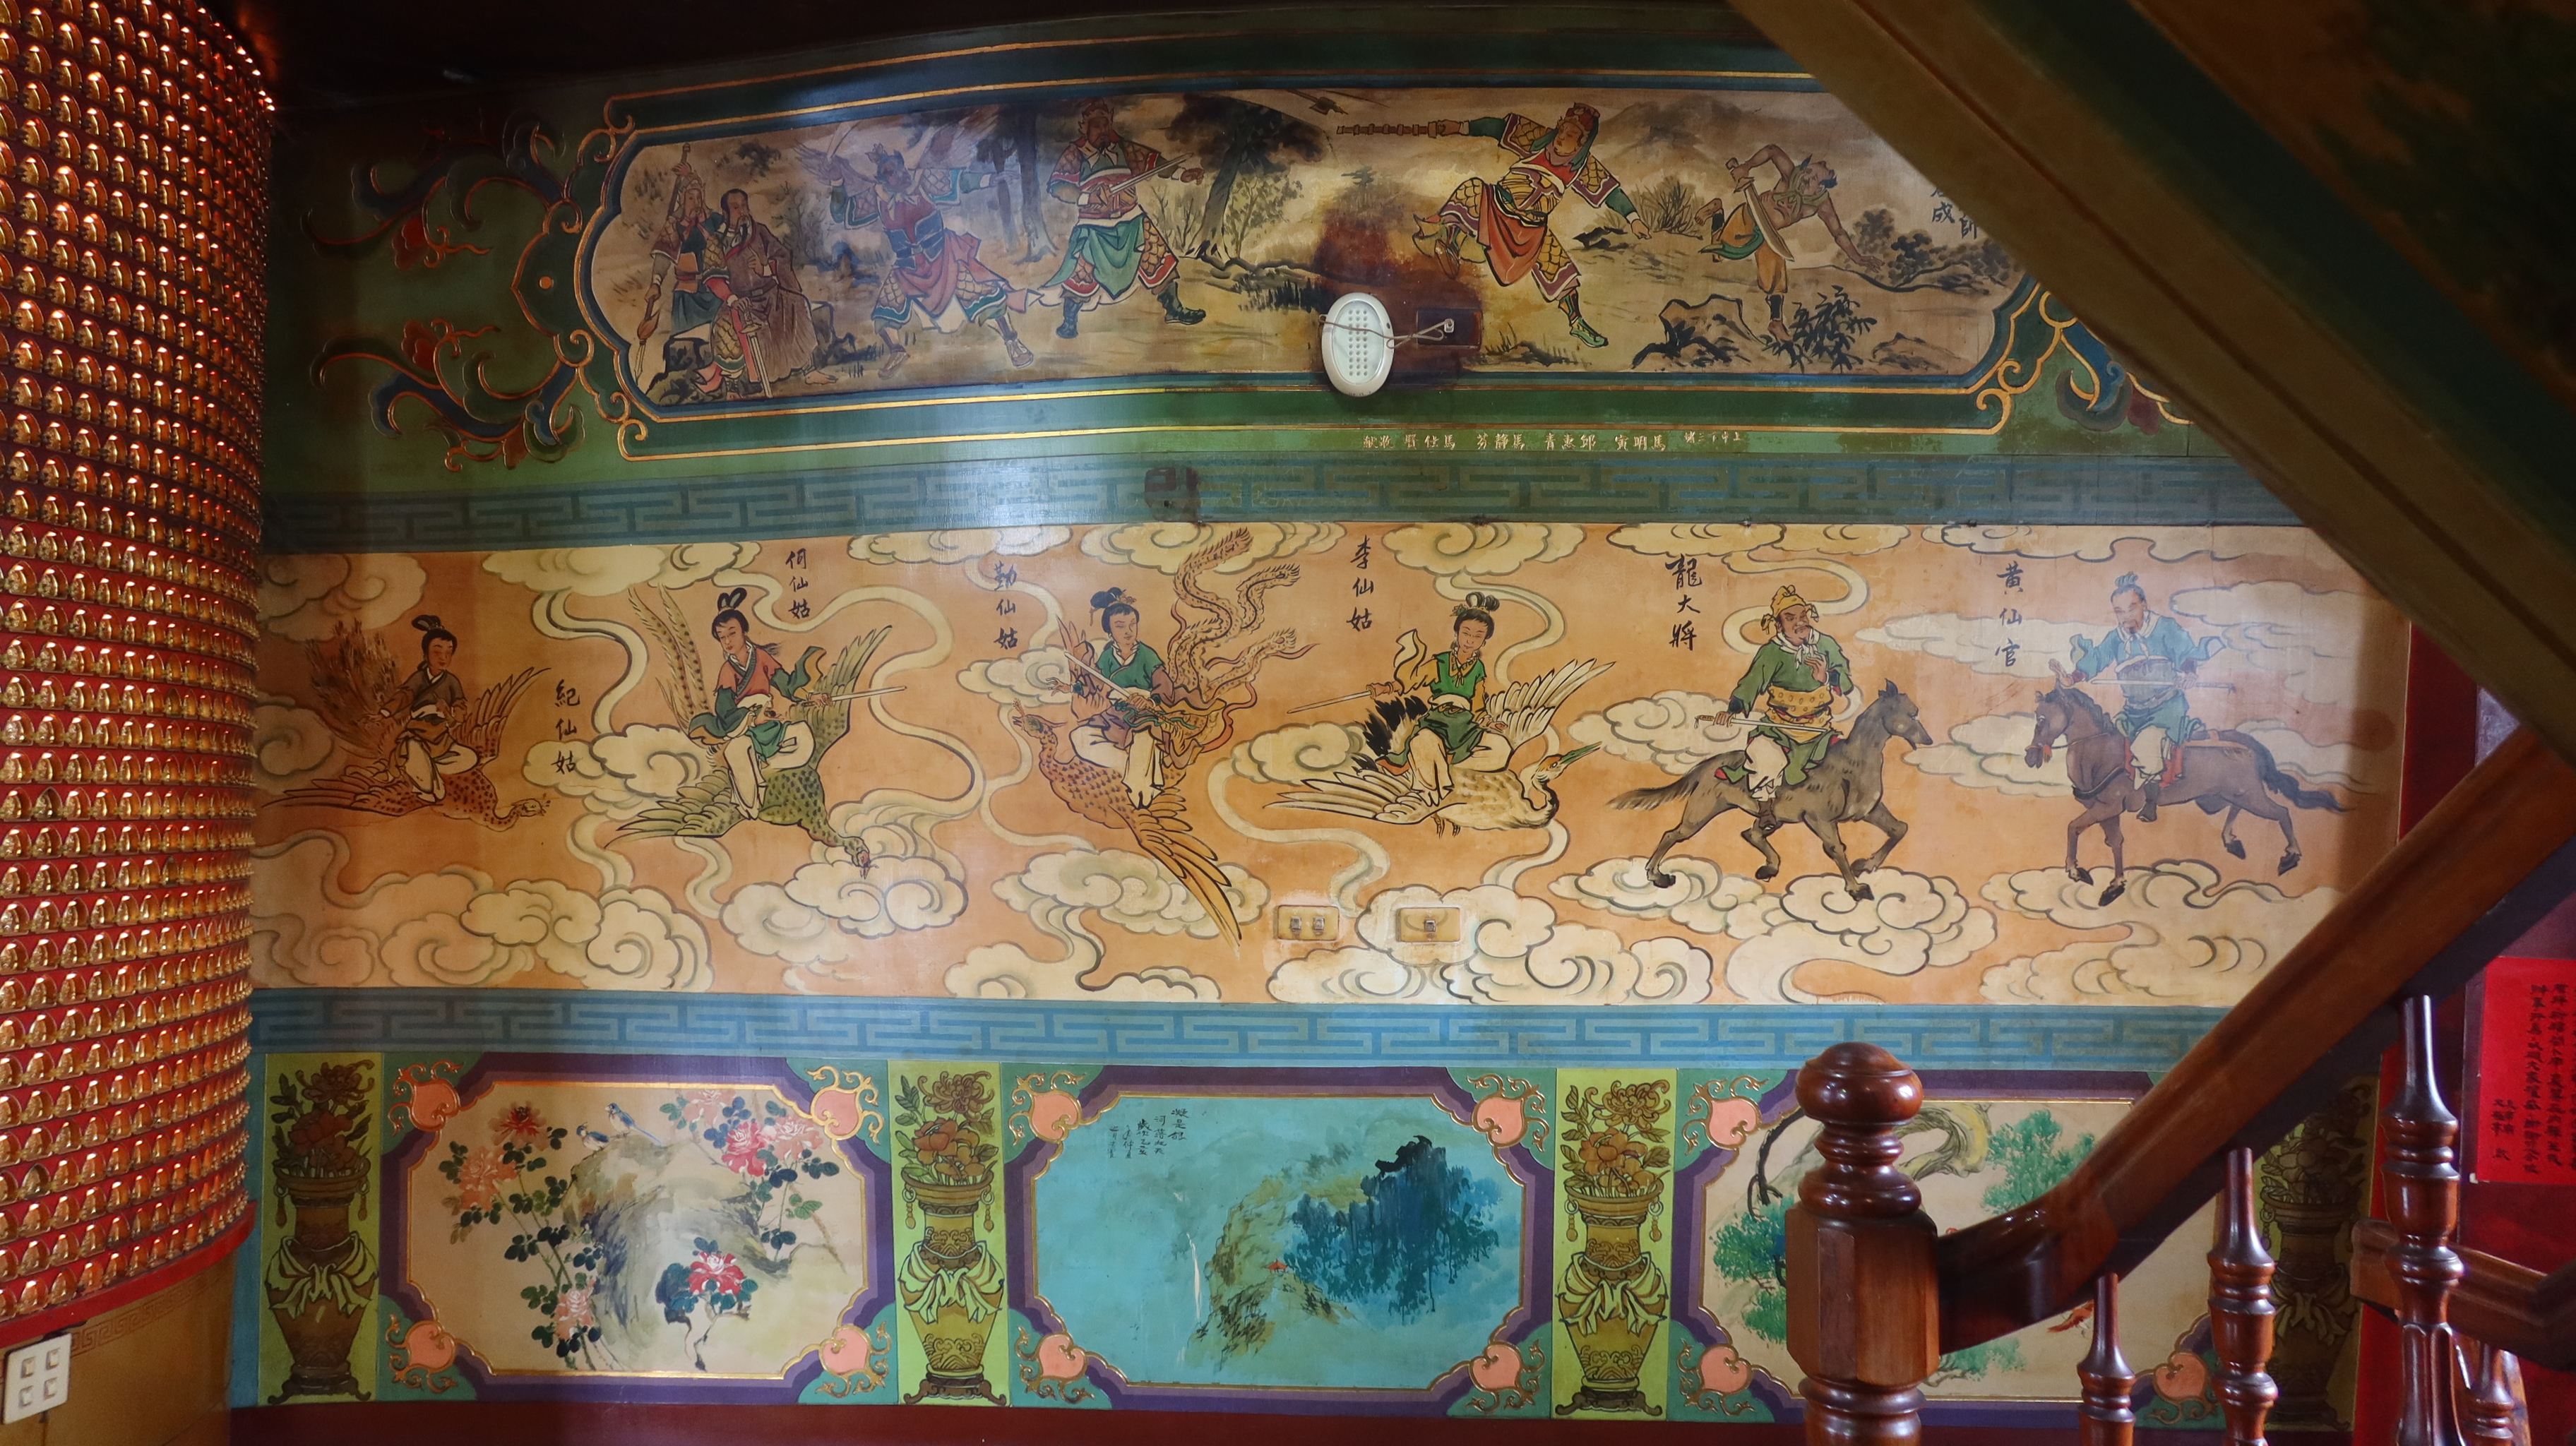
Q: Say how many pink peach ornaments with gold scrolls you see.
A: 11